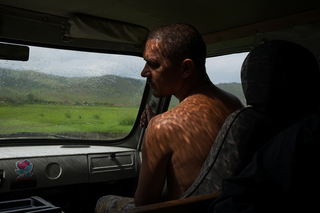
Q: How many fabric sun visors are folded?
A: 1